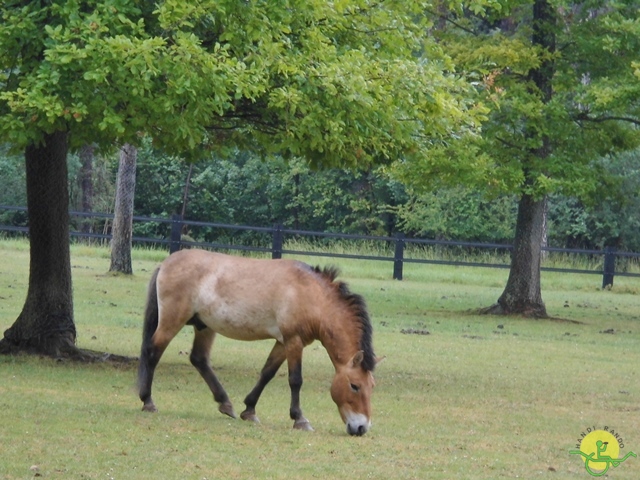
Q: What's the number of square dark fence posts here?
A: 4